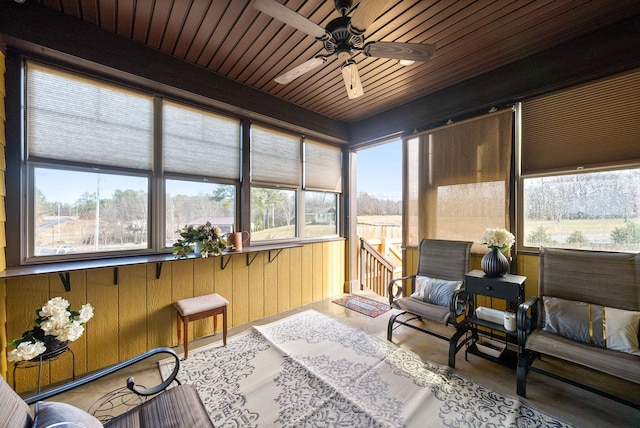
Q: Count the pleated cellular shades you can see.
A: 5